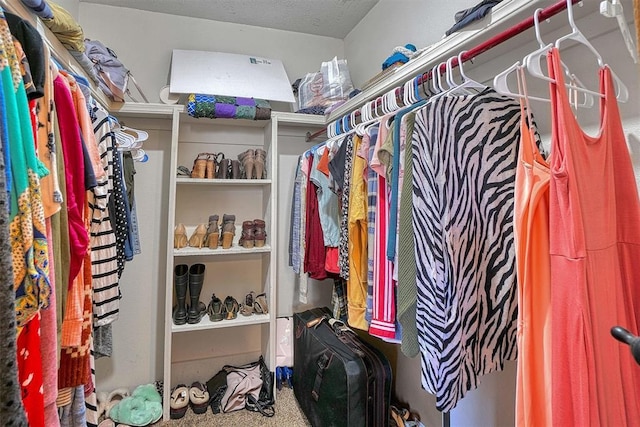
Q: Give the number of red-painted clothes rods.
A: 1